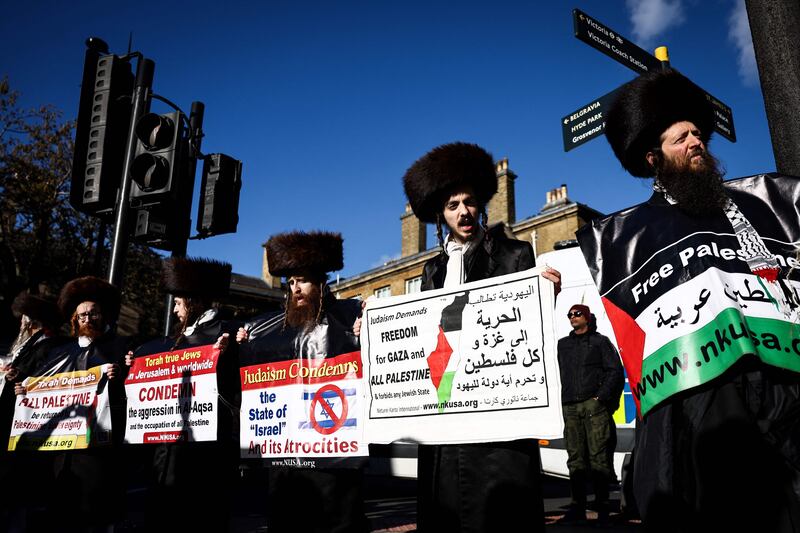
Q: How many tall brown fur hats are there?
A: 6